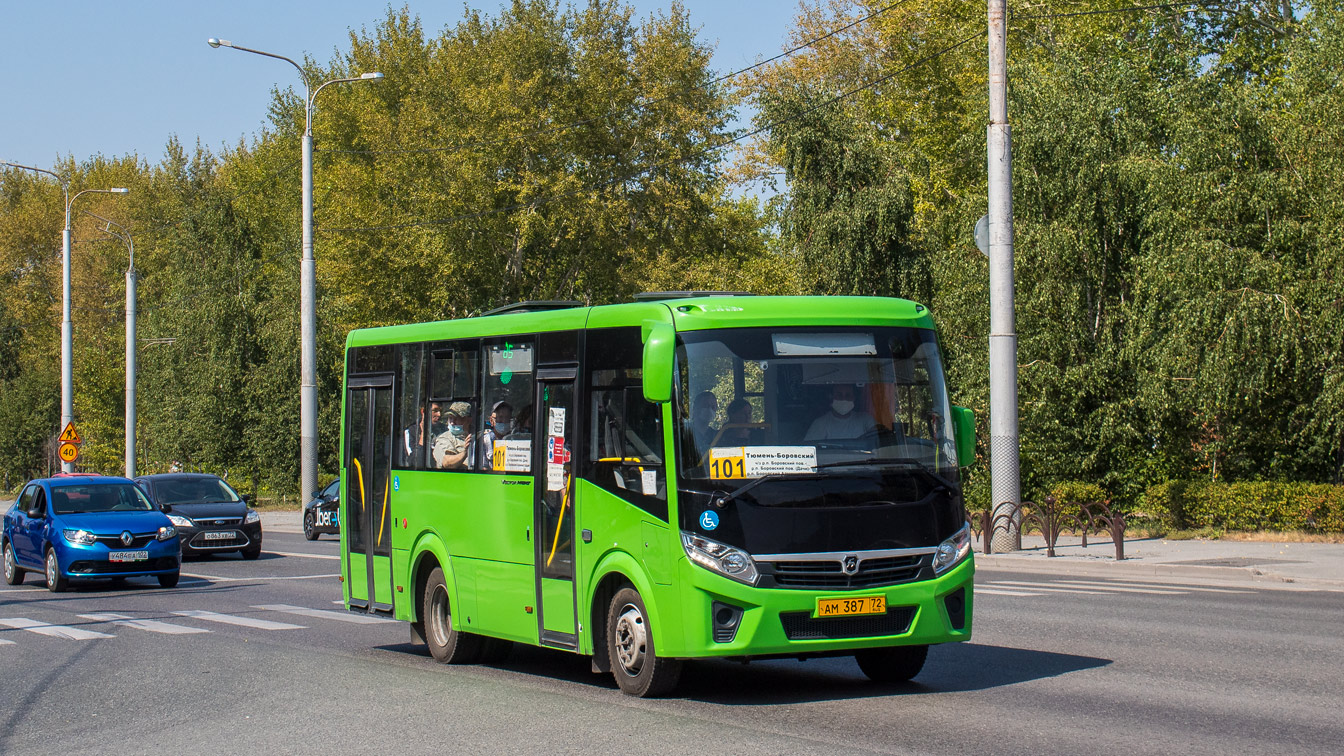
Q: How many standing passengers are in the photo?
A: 0